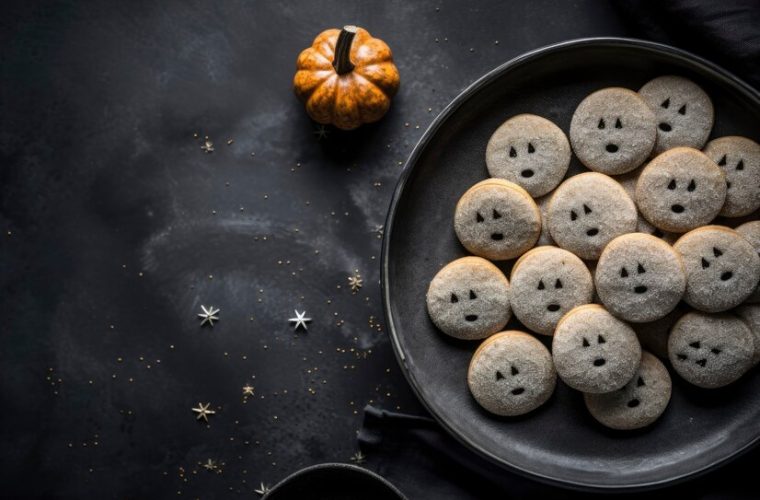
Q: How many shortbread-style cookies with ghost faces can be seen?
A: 15